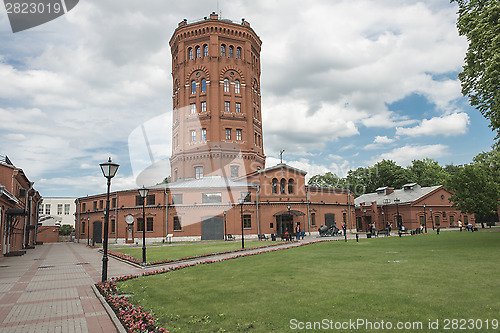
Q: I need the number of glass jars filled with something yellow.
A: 0